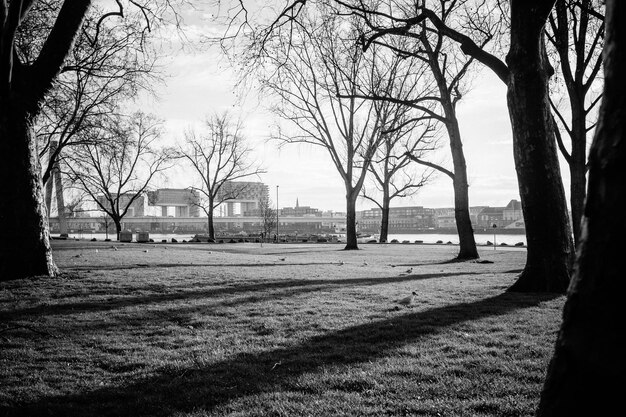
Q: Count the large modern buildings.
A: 3